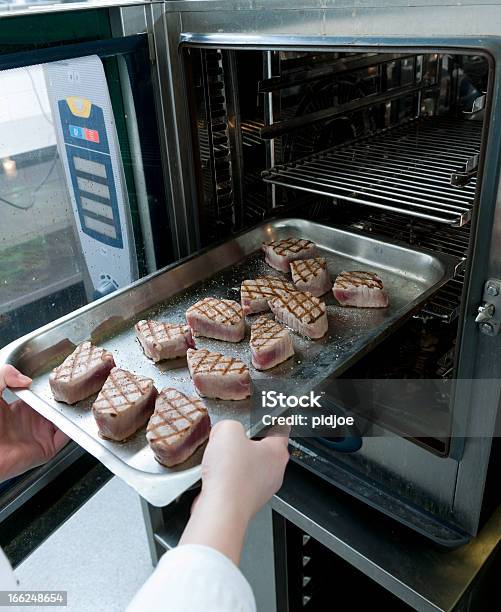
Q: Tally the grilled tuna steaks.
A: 12